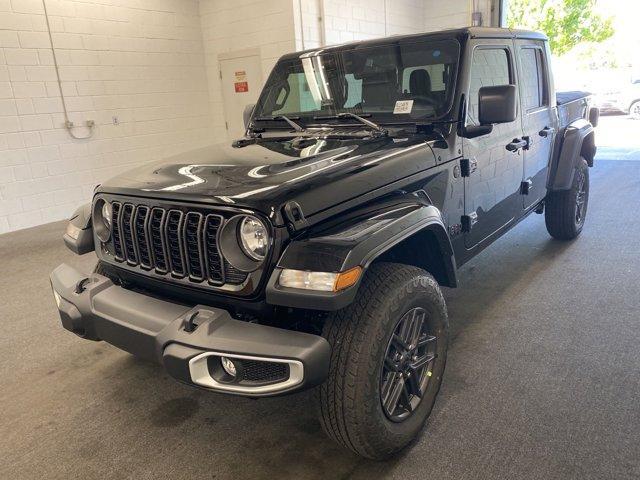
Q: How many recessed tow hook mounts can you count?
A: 2